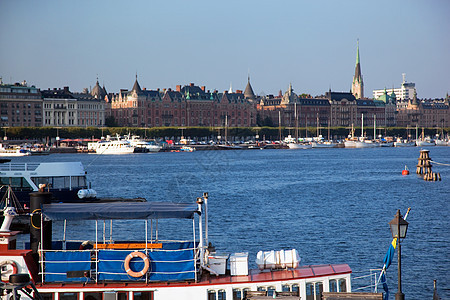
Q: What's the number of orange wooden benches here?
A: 1